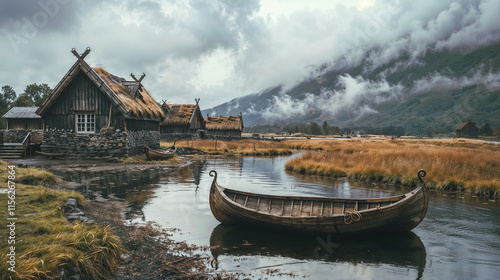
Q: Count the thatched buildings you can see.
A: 3